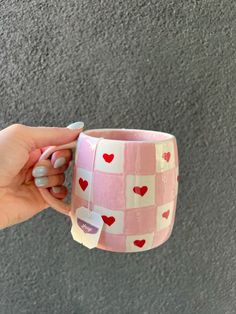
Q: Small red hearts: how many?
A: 7